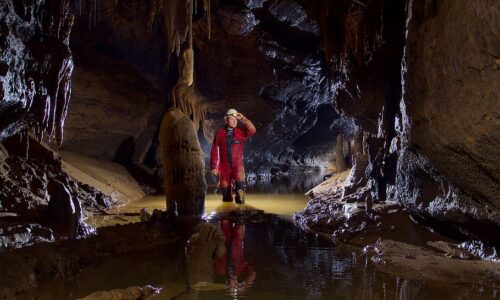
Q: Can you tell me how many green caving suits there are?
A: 0